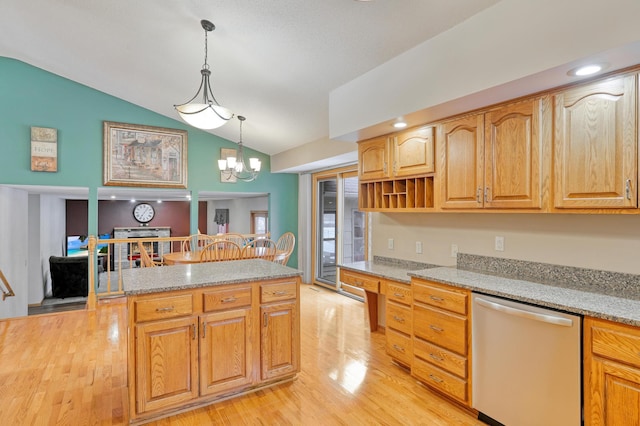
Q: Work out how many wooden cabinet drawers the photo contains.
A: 12